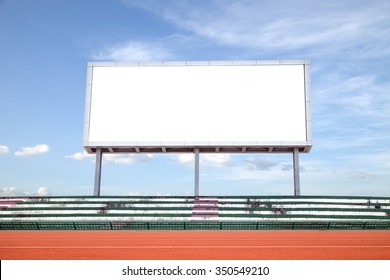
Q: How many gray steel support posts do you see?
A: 3